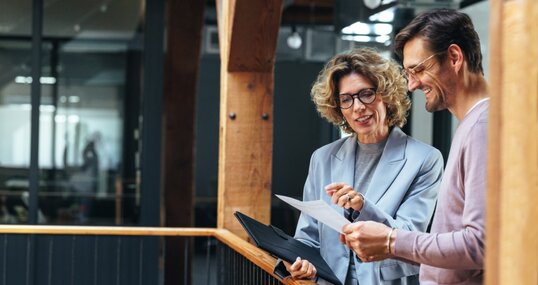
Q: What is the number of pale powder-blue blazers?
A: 1